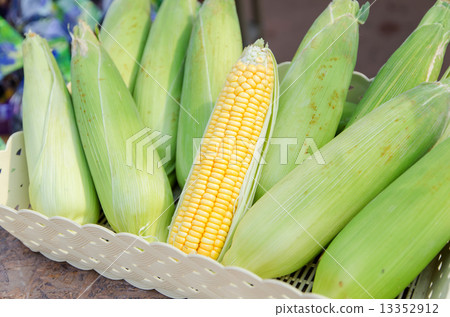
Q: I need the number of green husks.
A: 9